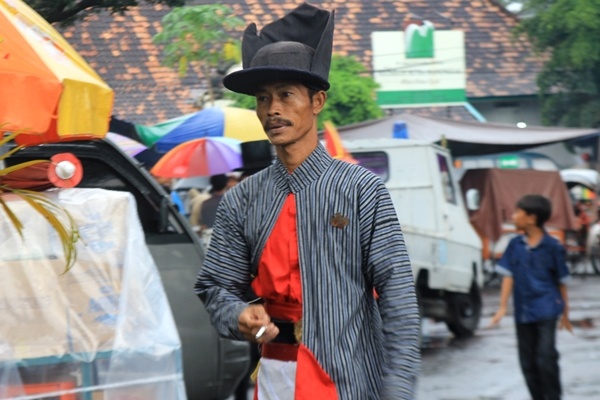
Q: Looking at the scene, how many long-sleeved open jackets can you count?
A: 1